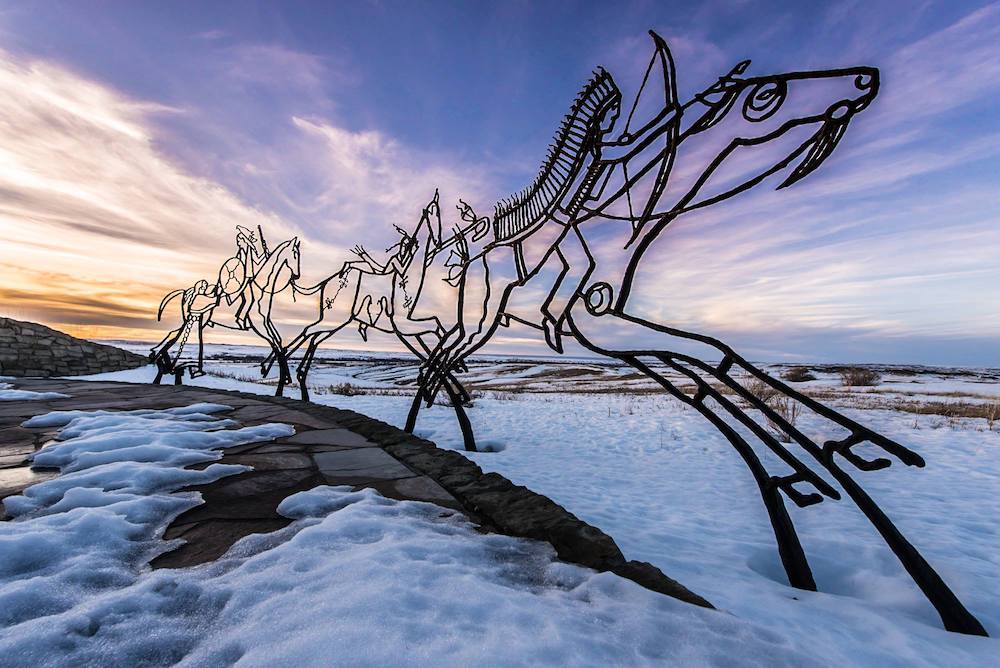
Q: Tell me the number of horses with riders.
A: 3